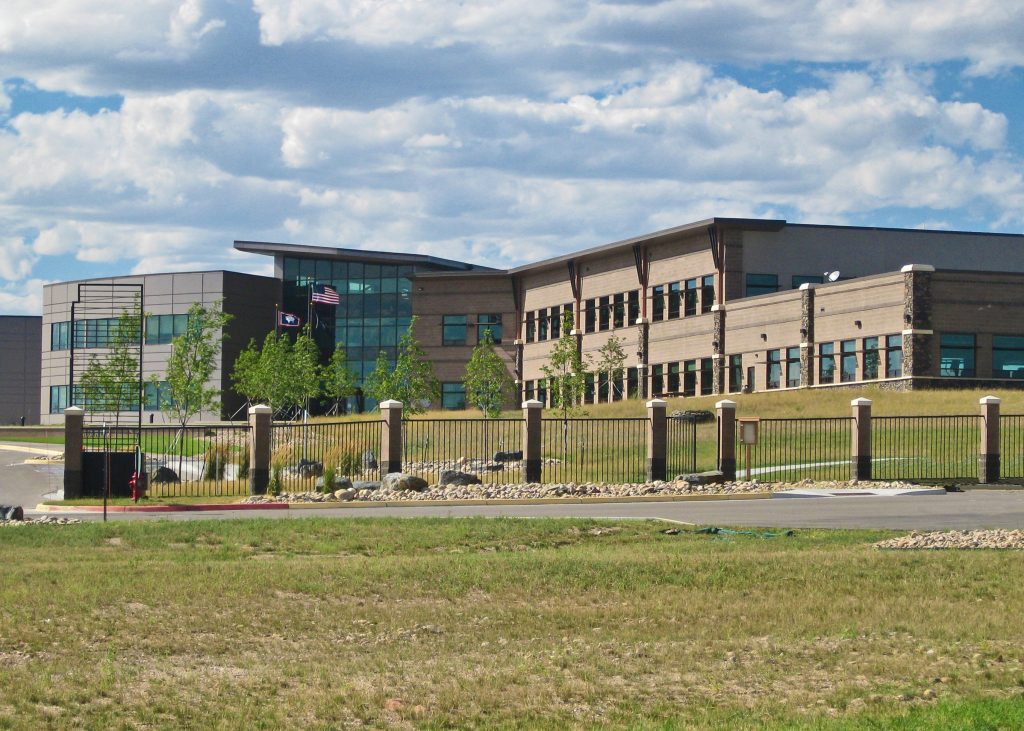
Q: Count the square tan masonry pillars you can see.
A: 8